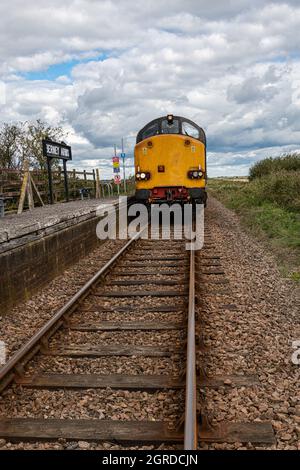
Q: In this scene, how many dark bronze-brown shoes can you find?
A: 0